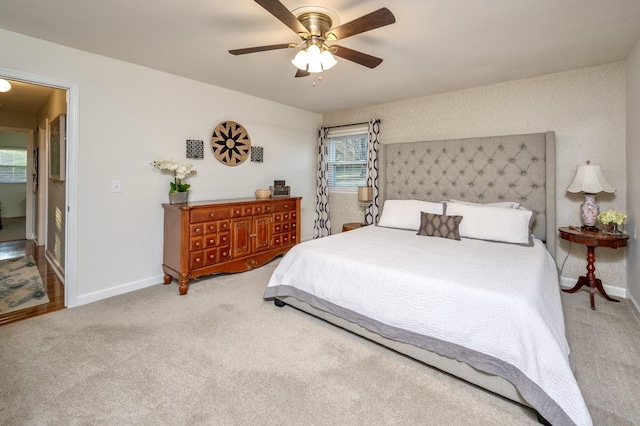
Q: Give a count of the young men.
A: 0